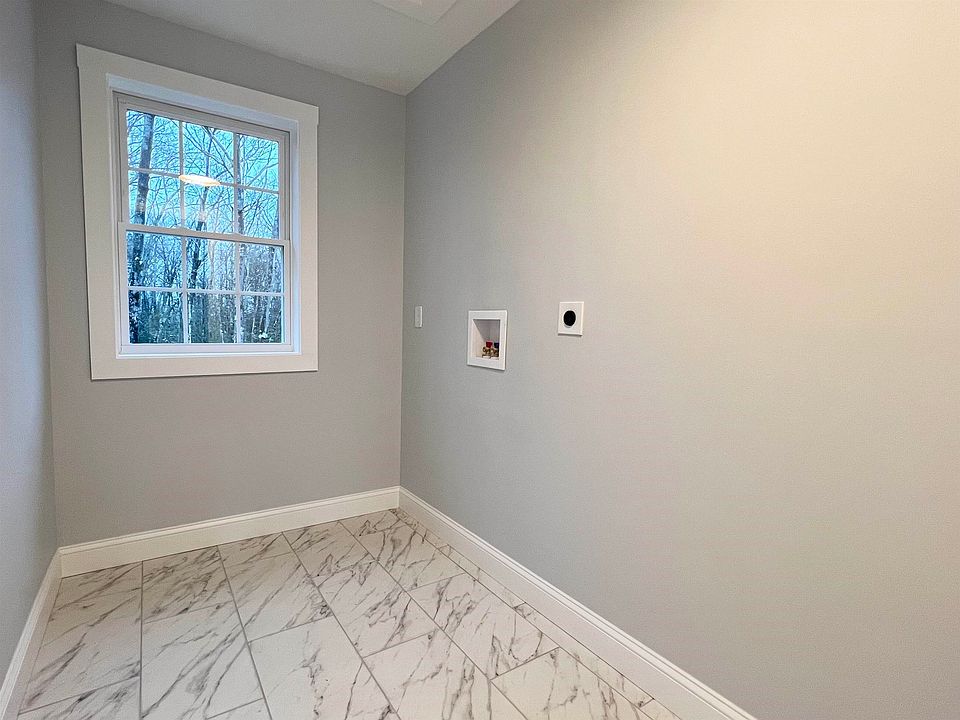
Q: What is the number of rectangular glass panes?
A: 12